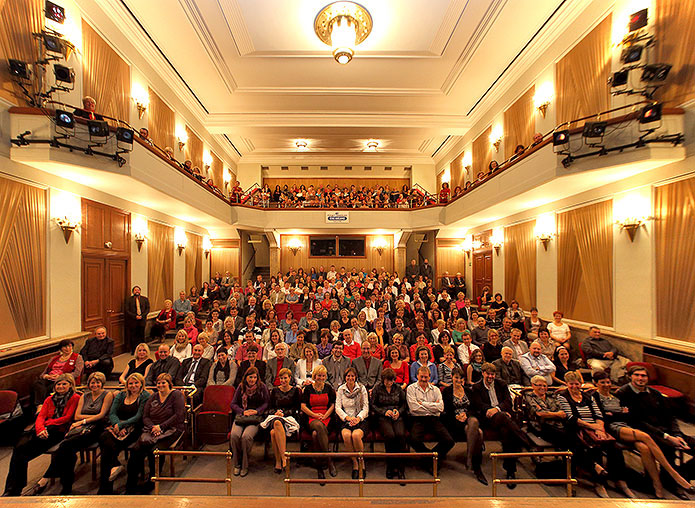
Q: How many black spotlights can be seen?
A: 14